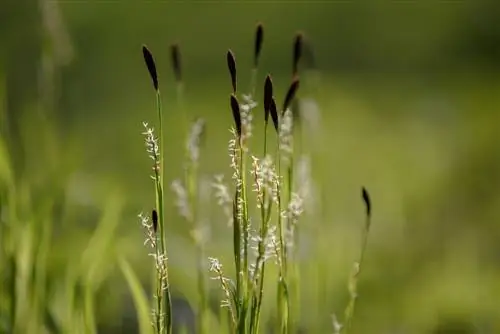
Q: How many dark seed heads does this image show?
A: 11